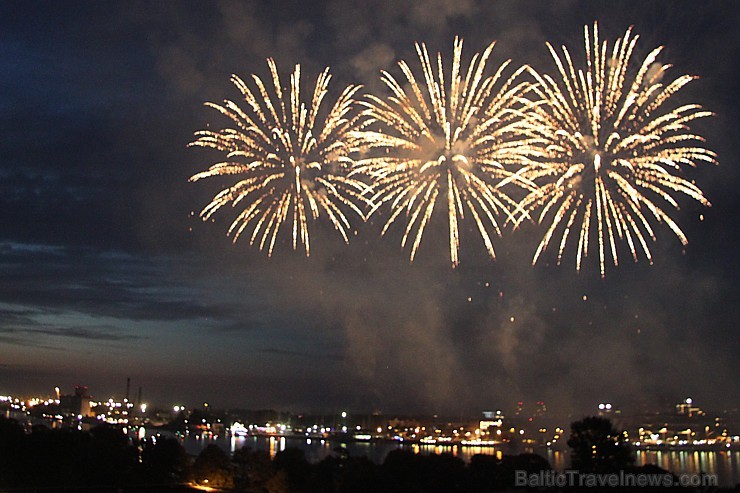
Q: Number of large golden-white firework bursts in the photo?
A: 3